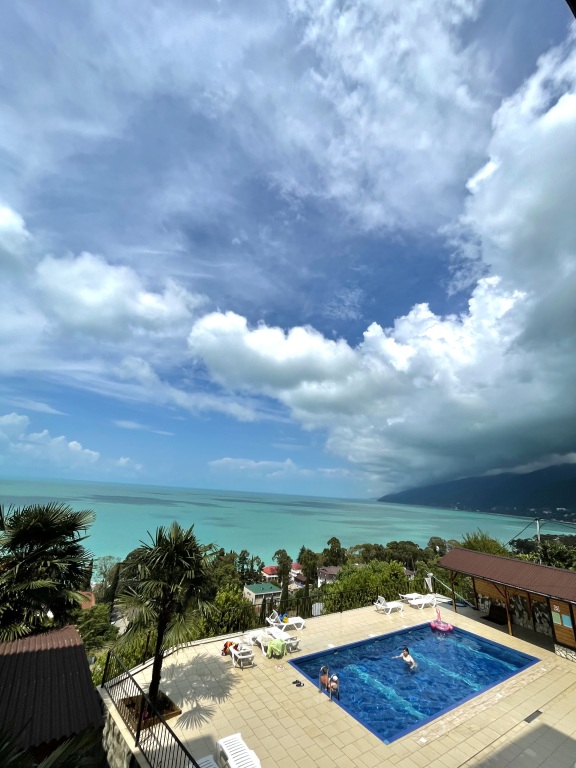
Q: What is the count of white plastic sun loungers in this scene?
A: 9